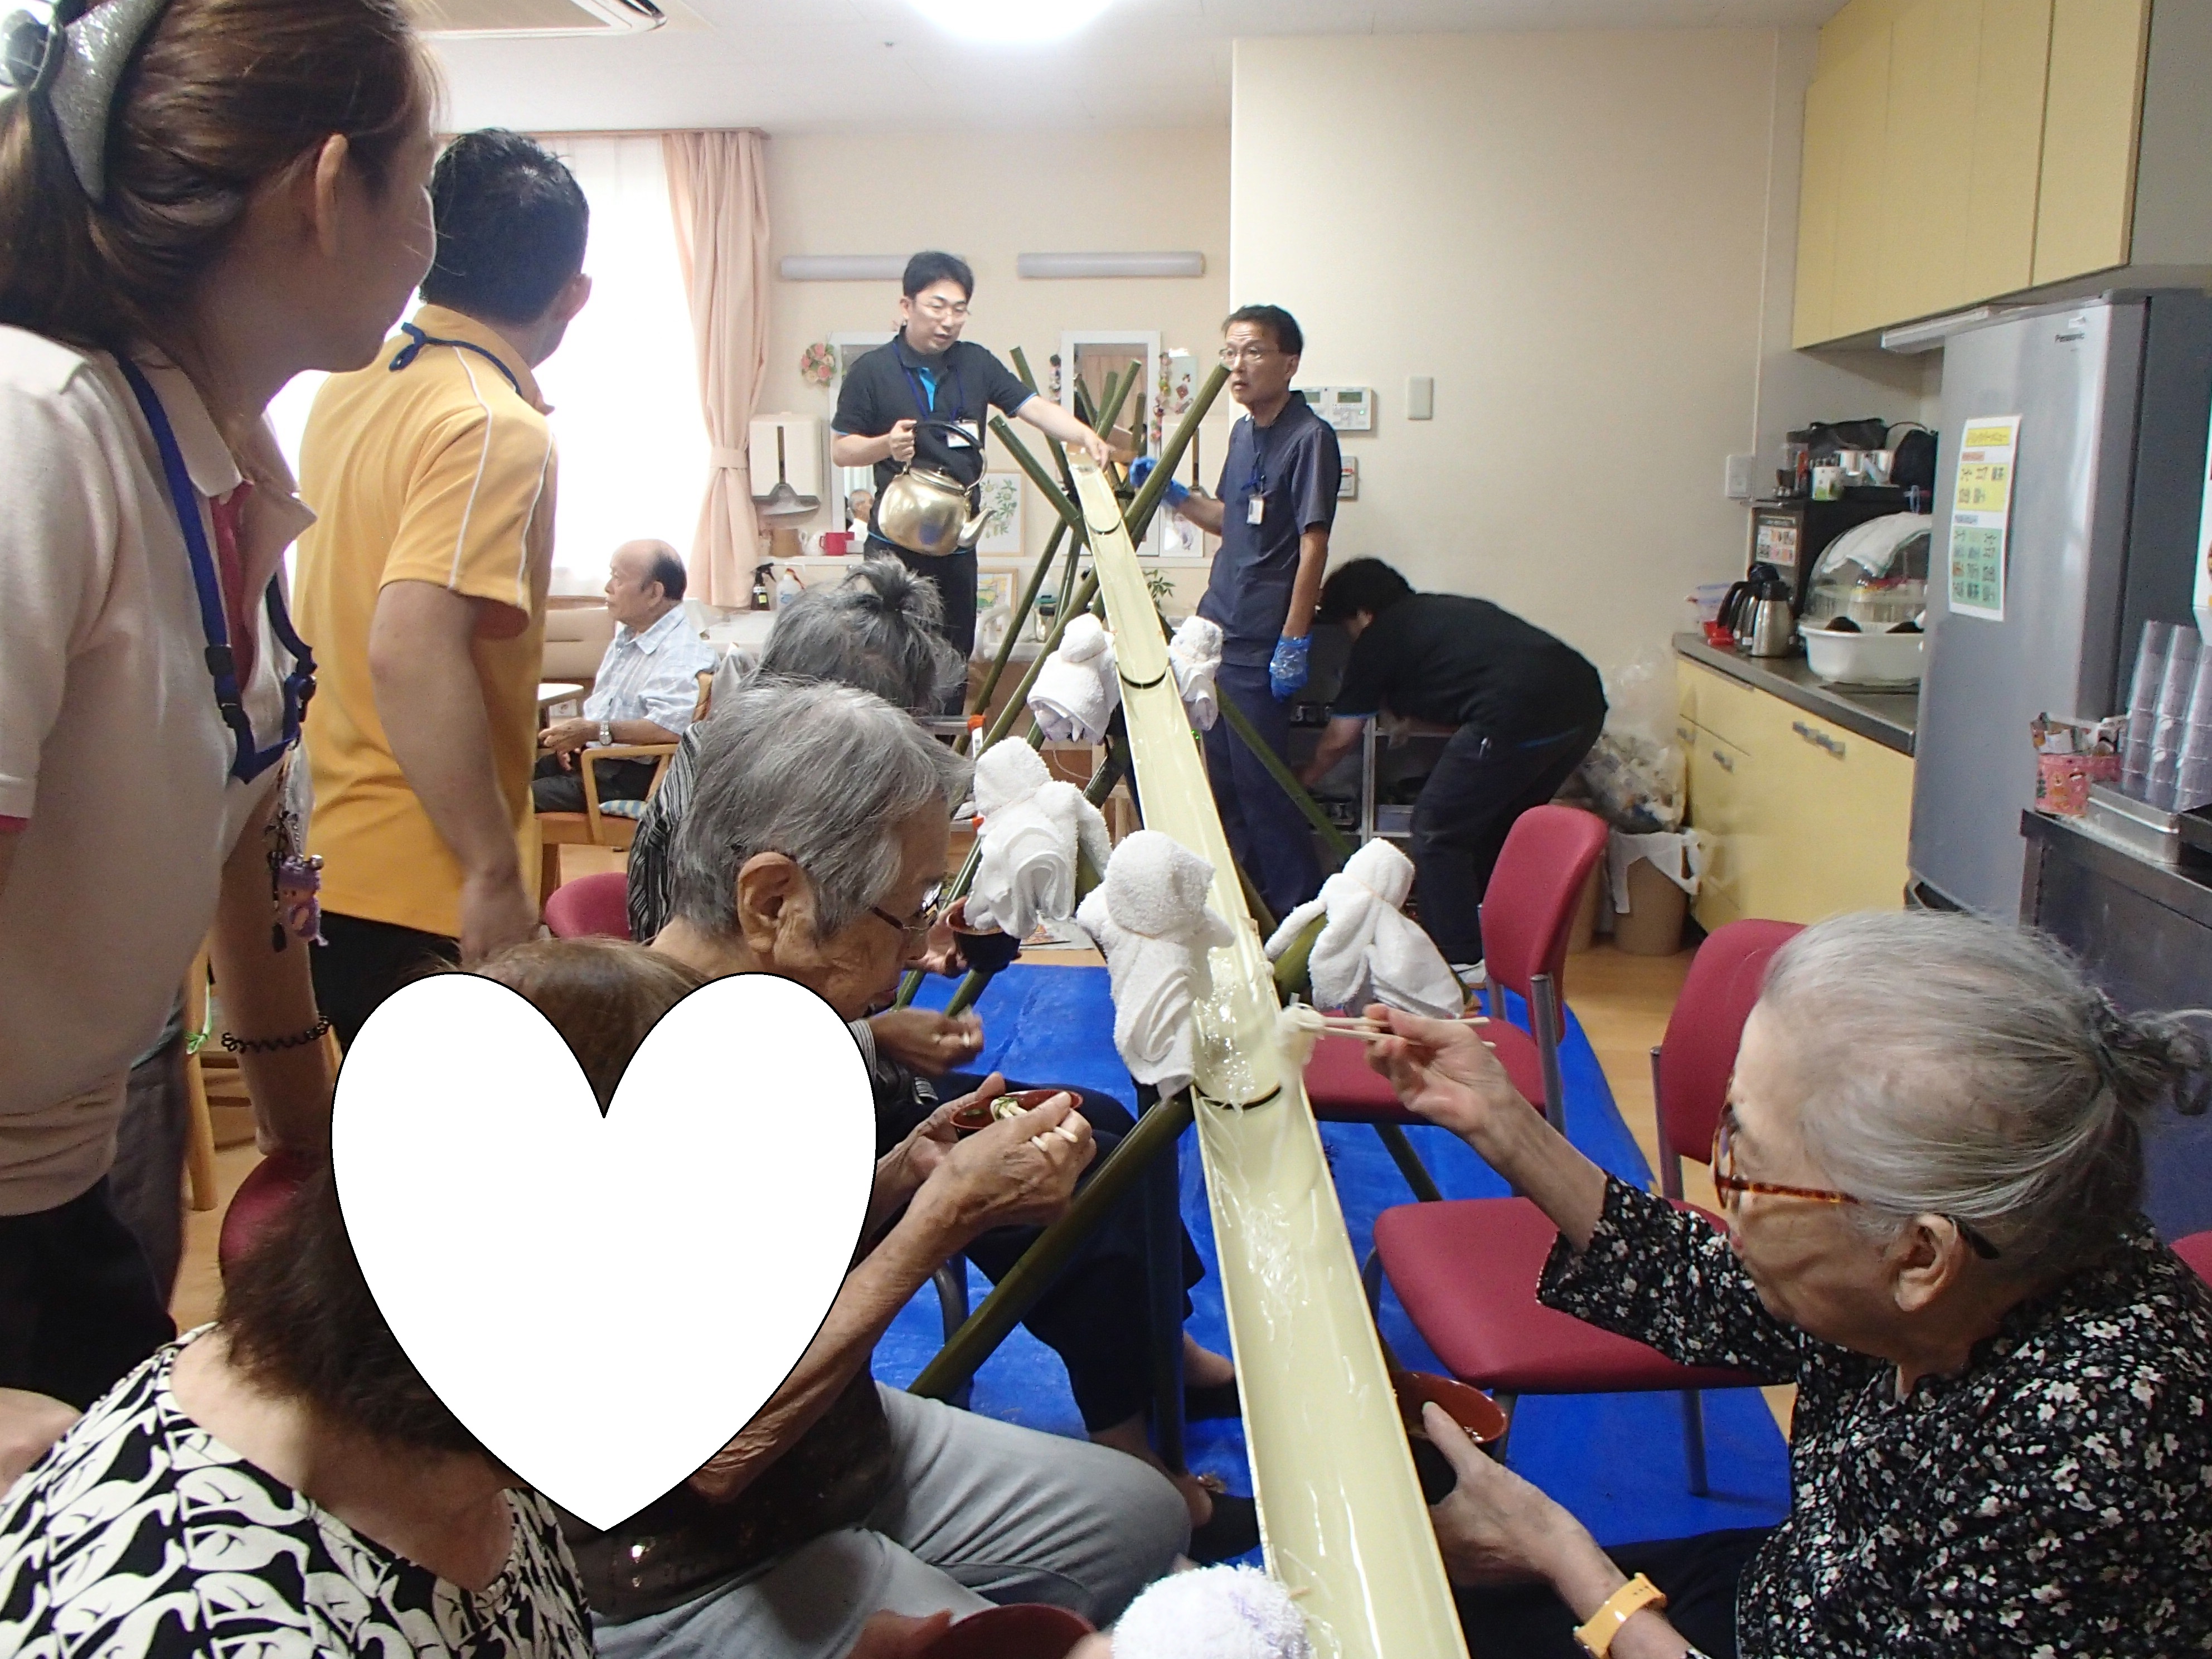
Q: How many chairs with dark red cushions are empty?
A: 2